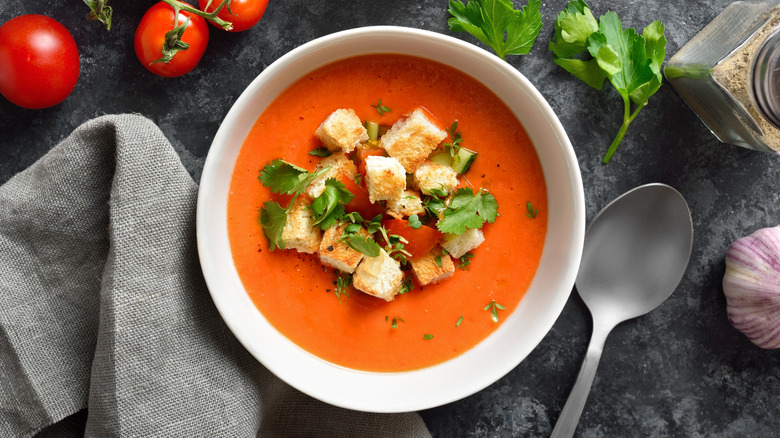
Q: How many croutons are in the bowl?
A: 11